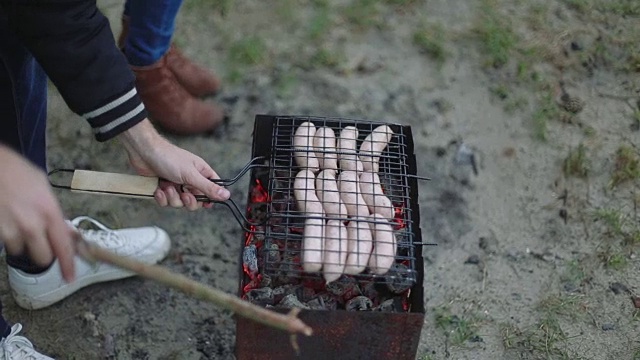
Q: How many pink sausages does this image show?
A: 12